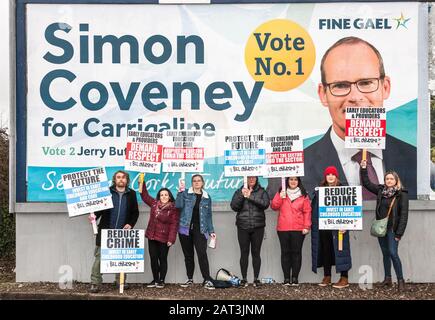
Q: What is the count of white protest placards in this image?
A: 8